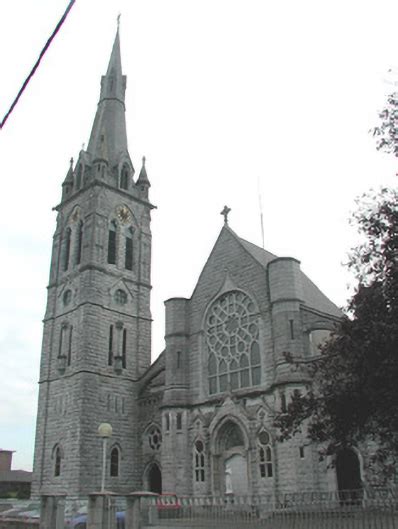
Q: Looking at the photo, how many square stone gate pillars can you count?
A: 3